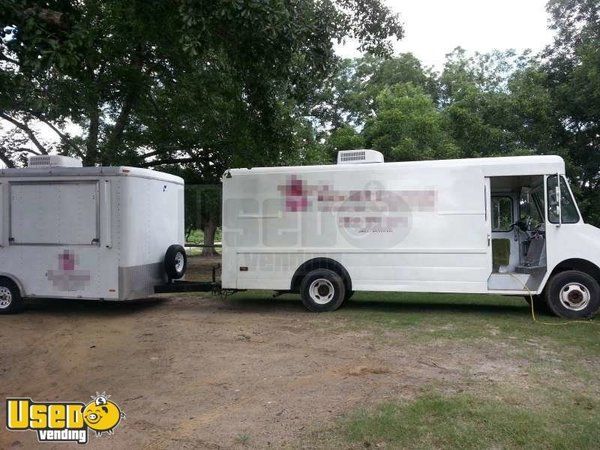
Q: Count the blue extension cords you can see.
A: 0